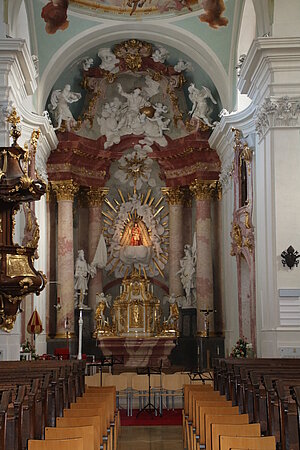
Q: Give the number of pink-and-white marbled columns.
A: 4